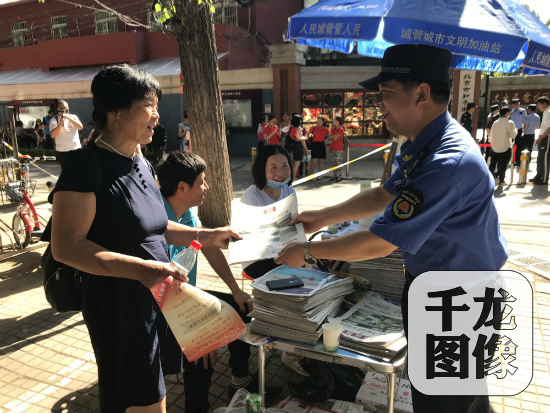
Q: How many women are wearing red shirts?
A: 4